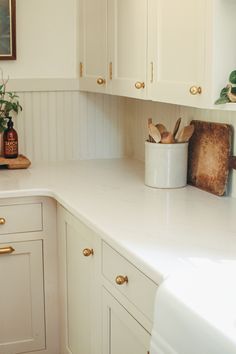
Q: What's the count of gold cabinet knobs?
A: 6